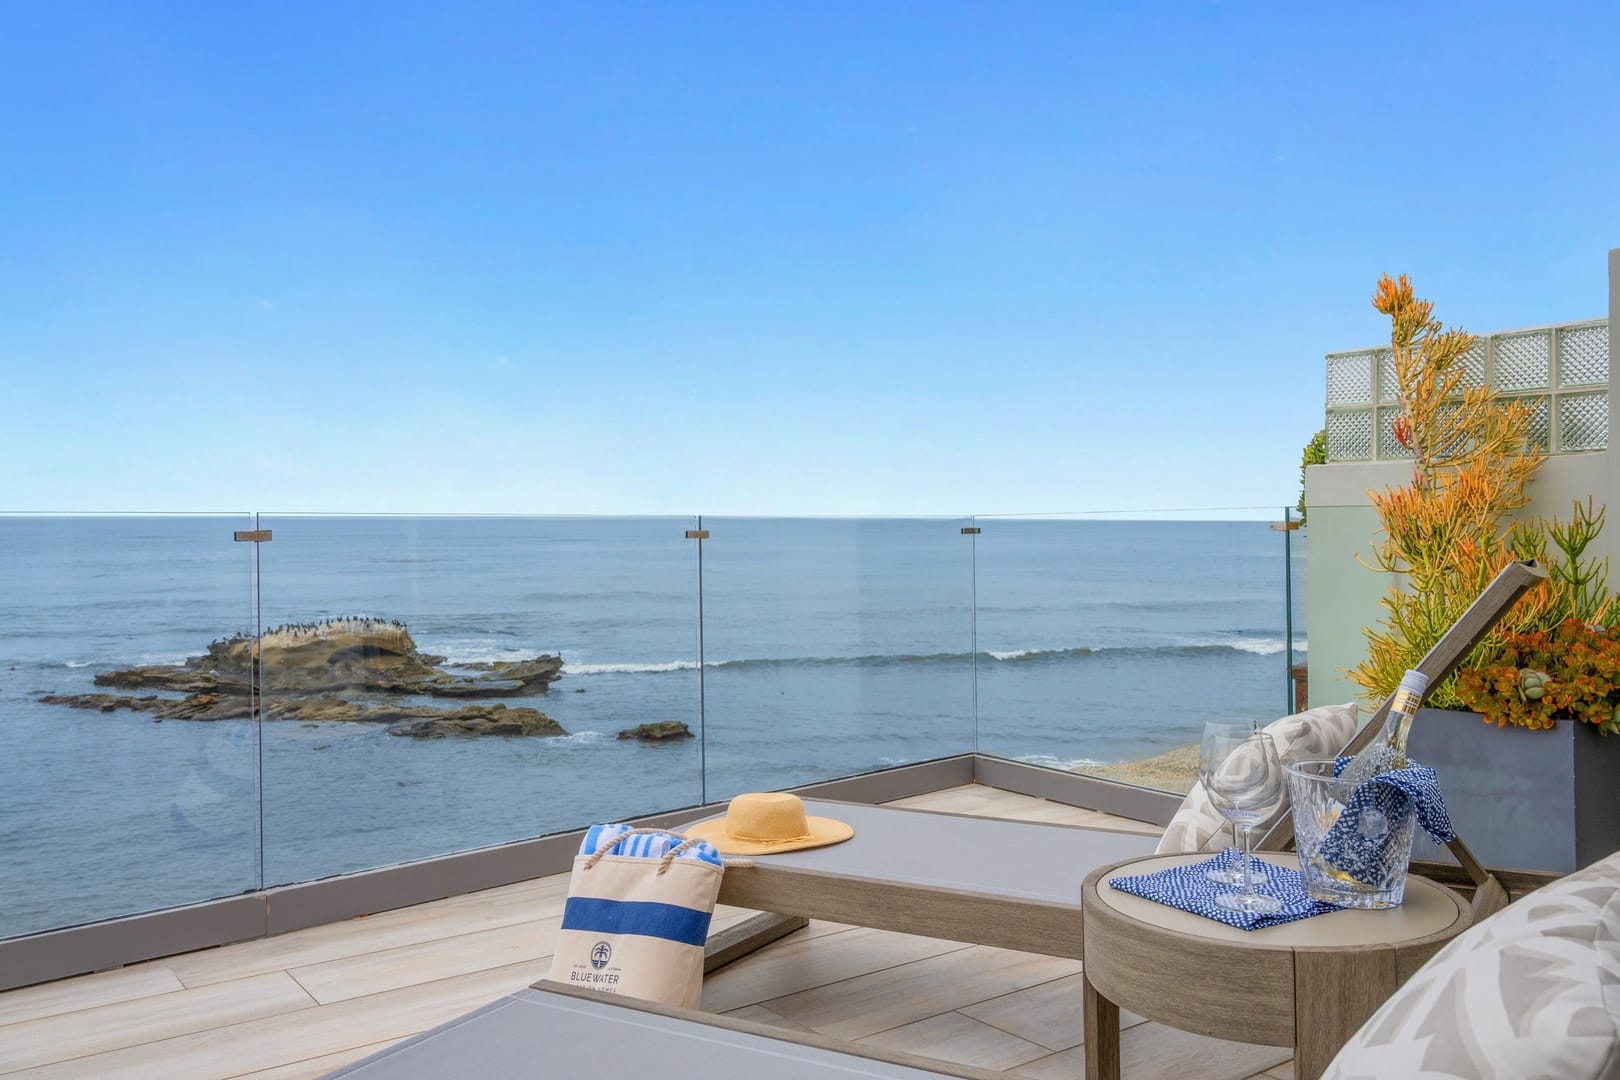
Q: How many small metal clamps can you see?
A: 4